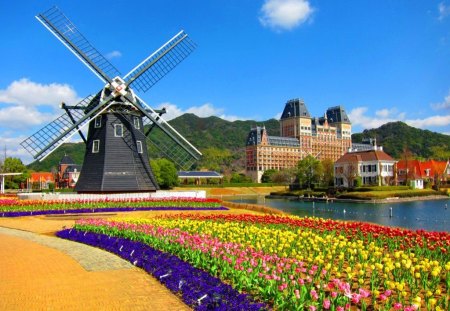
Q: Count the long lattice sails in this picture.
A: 4